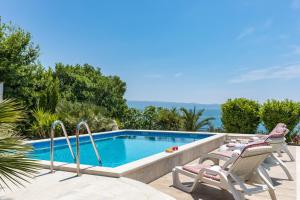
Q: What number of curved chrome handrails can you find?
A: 2